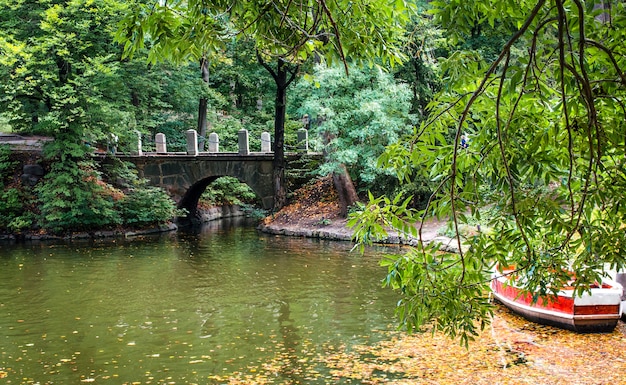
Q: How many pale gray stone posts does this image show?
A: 7